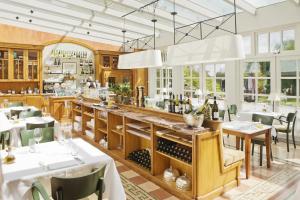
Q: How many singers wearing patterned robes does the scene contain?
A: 0